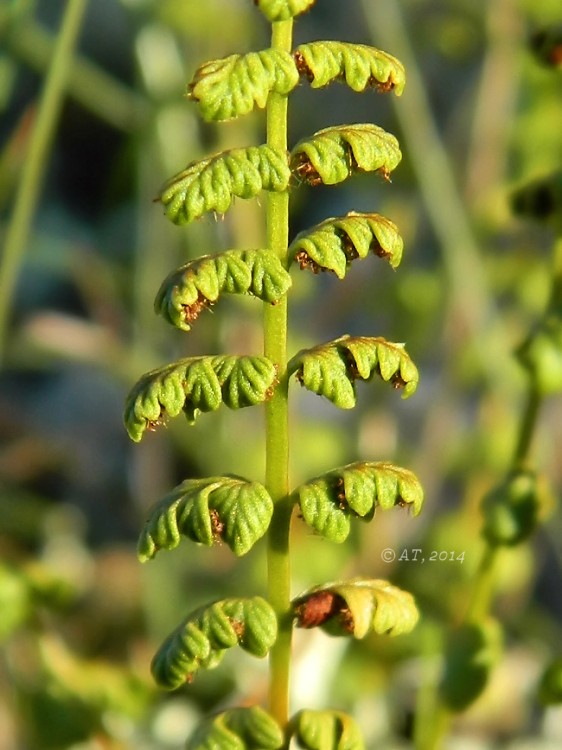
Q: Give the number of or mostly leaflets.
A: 12